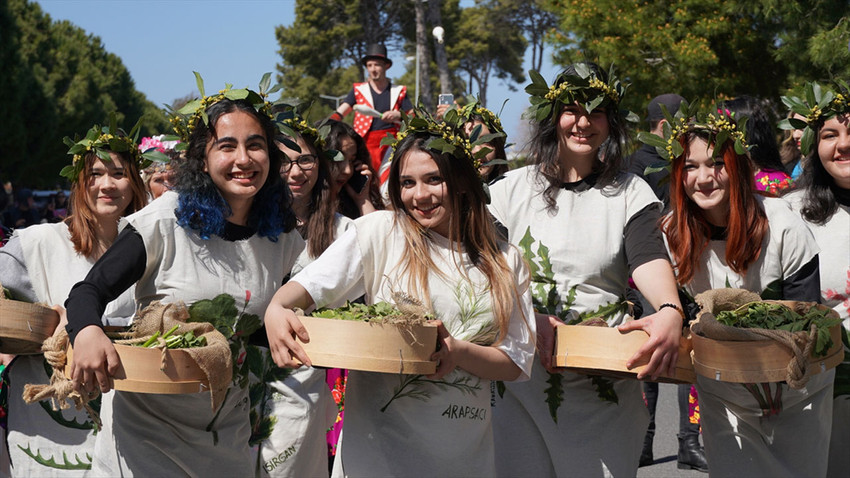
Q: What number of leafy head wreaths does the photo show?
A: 8